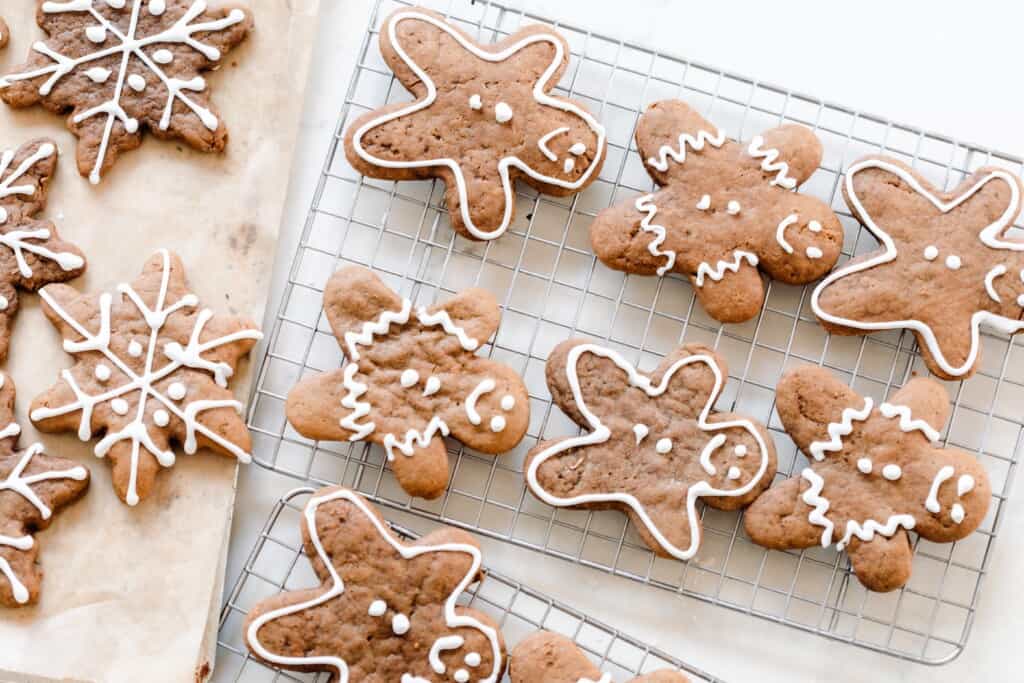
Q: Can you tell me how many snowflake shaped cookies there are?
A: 4